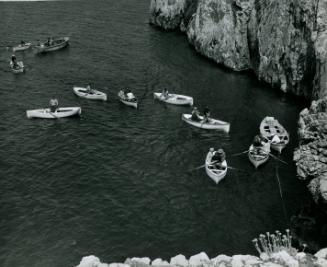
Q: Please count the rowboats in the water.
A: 11